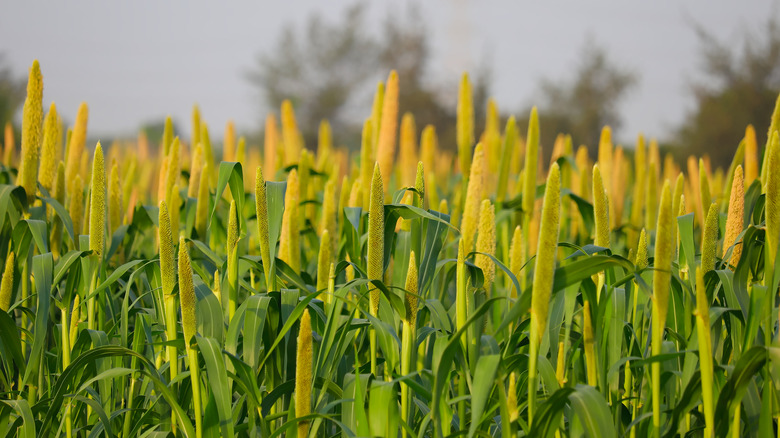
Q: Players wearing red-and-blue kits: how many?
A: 0